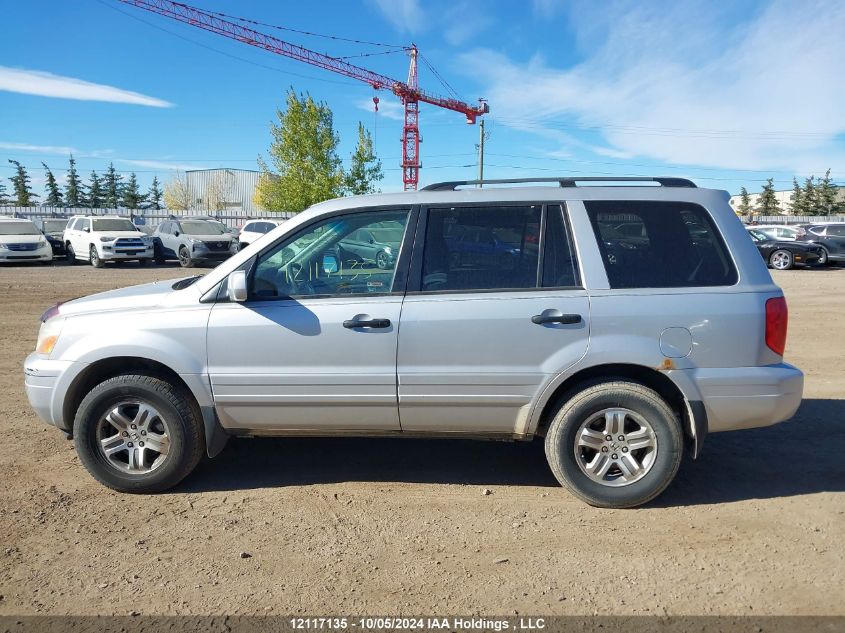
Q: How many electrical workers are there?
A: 0